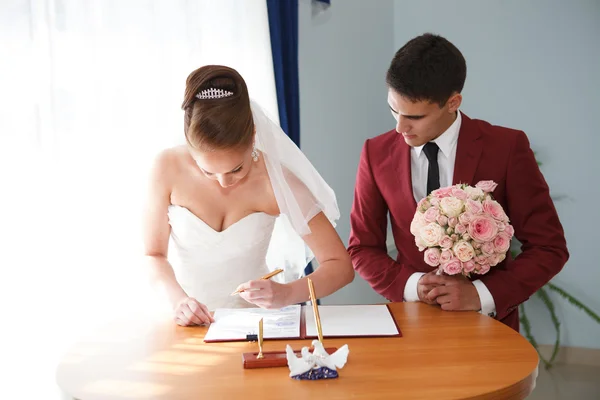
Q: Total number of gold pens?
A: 2